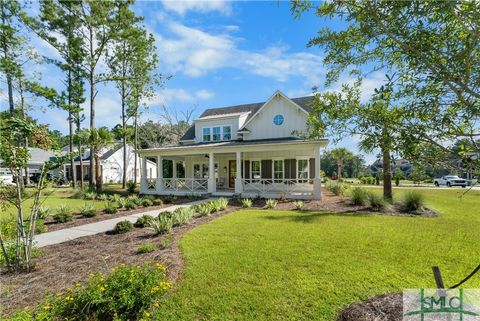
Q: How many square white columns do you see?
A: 5